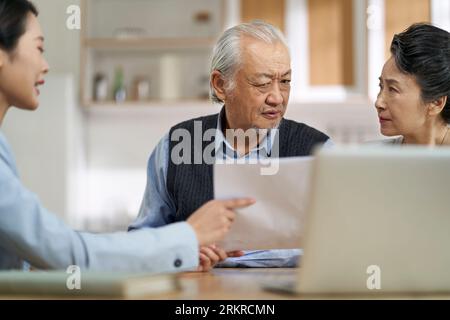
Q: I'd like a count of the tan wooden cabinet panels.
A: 3